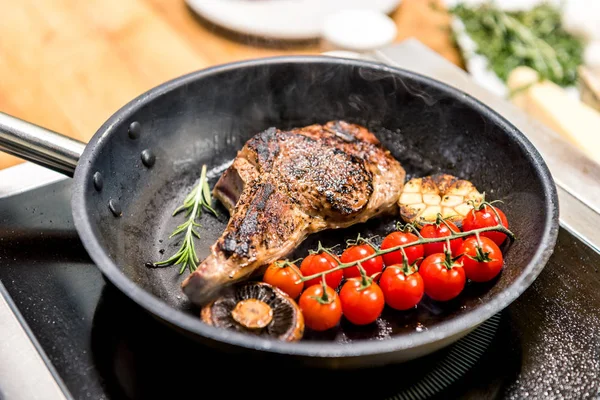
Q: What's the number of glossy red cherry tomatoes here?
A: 11